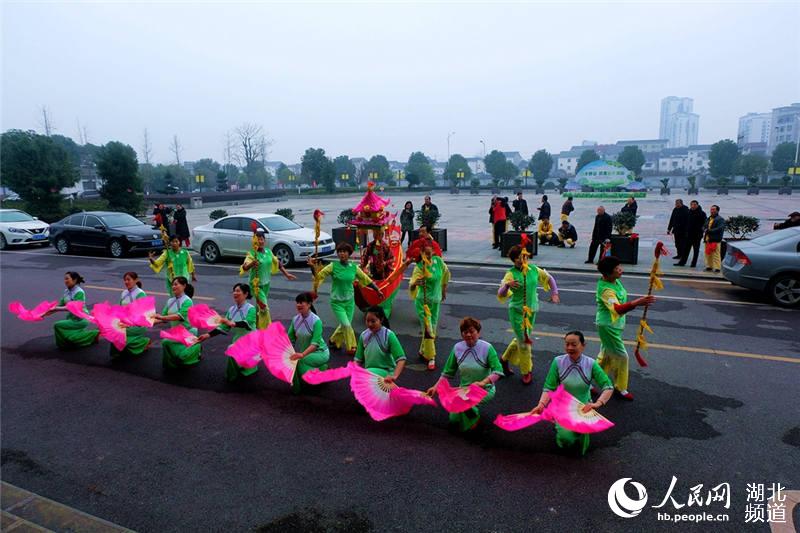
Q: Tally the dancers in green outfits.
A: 14